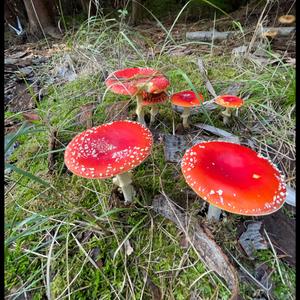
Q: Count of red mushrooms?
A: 6